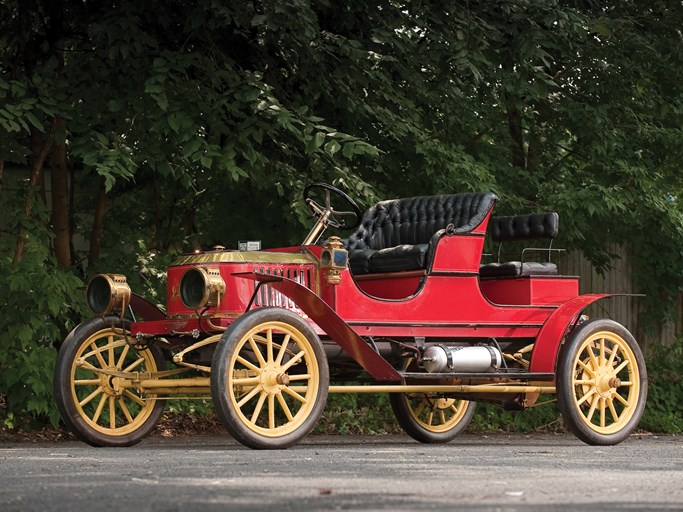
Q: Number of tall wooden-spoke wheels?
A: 4